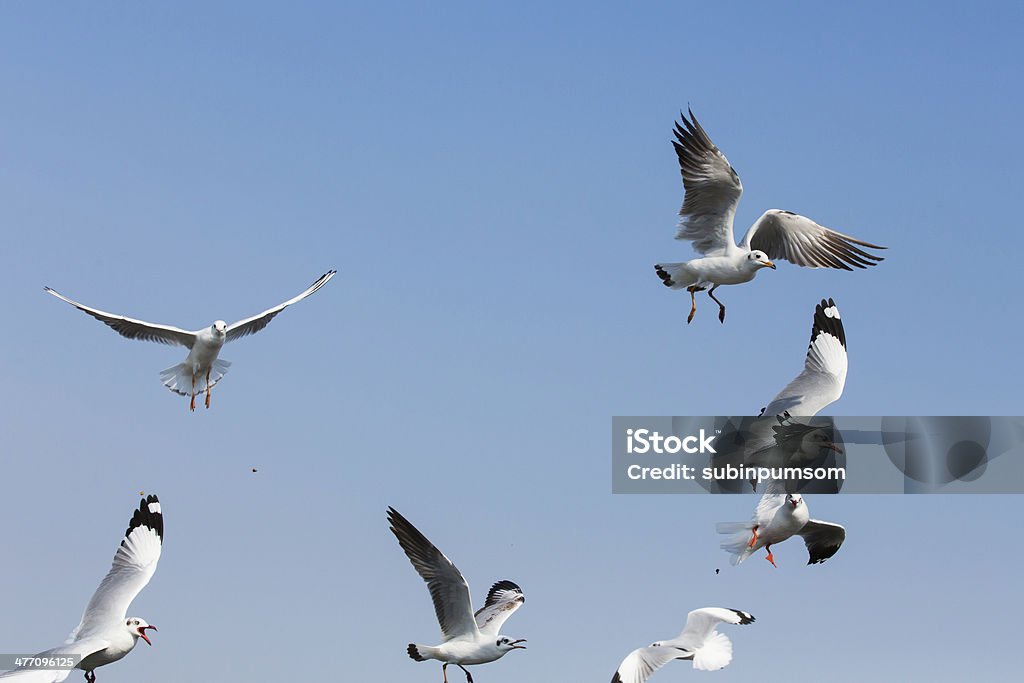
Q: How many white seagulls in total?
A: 7